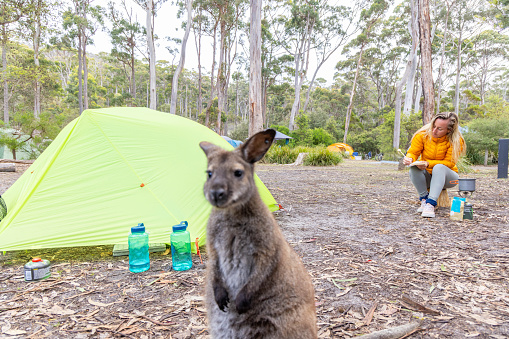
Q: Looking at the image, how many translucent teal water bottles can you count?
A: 2